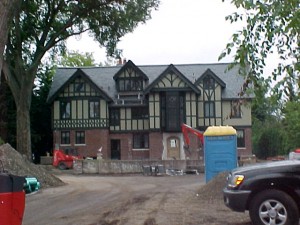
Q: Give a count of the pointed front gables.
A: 4